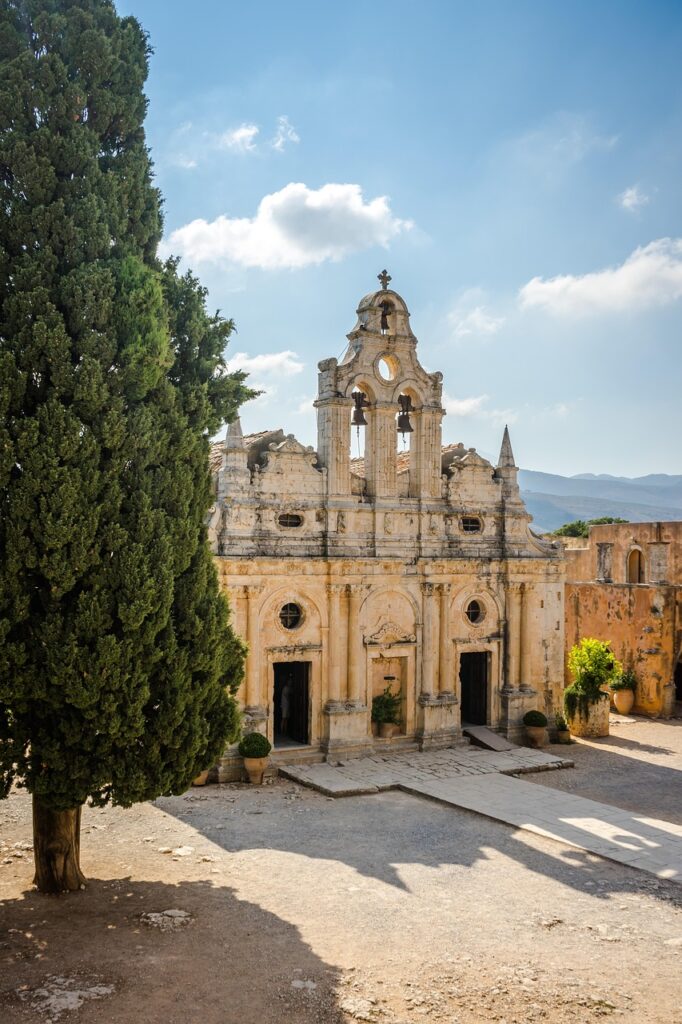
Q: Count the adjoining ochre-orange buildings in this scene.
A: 1